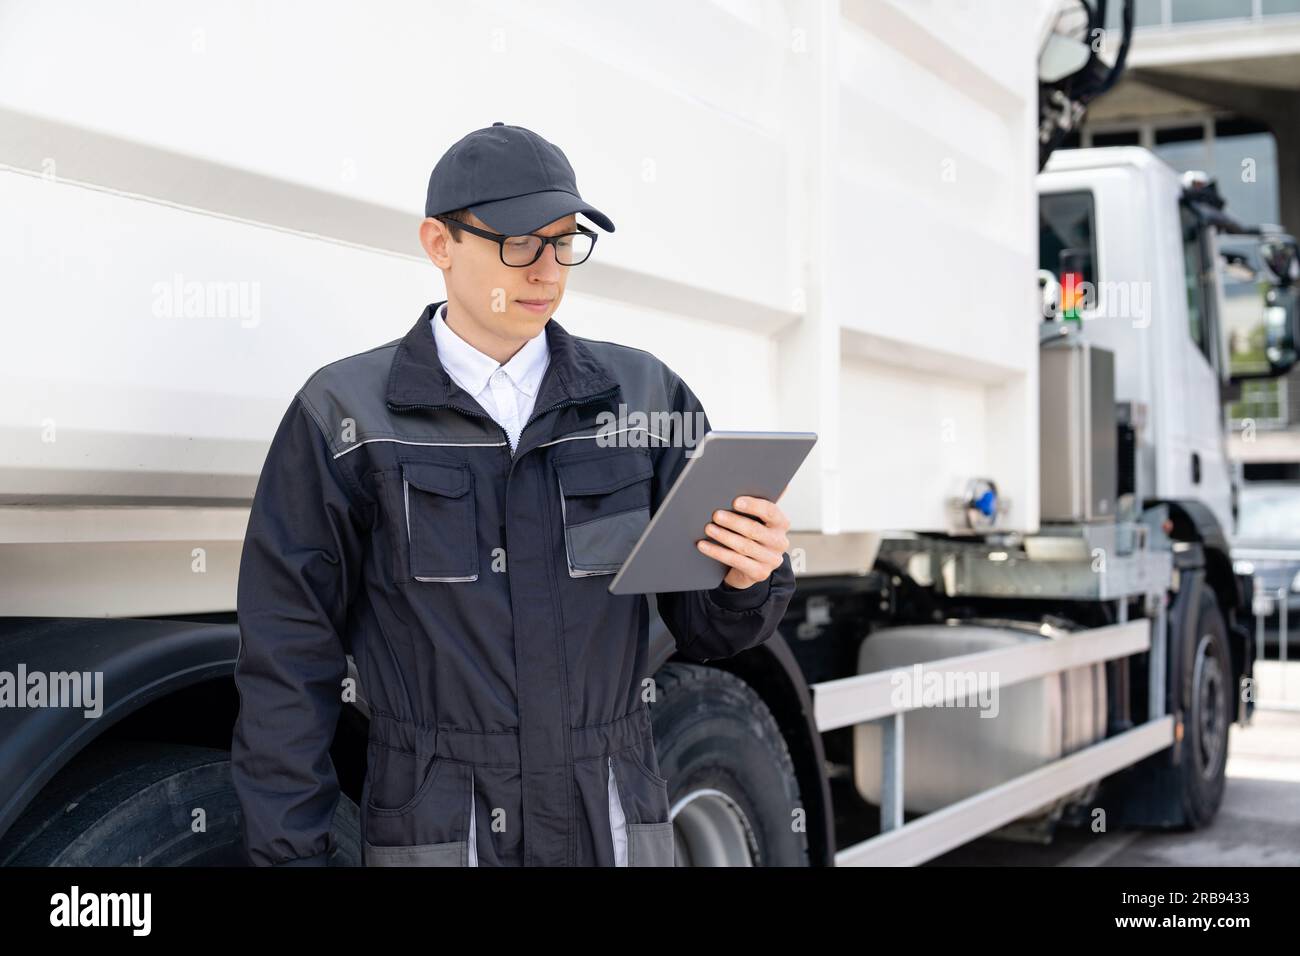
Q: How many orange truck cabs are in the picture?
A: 0